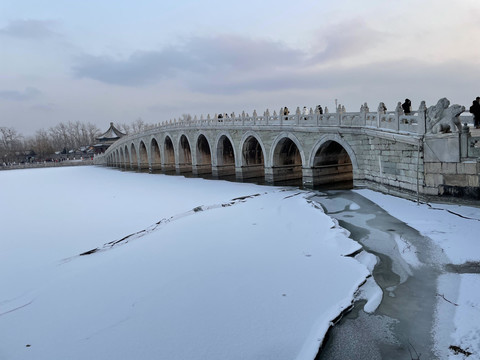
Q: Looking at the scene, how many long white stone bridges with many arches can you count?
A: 1